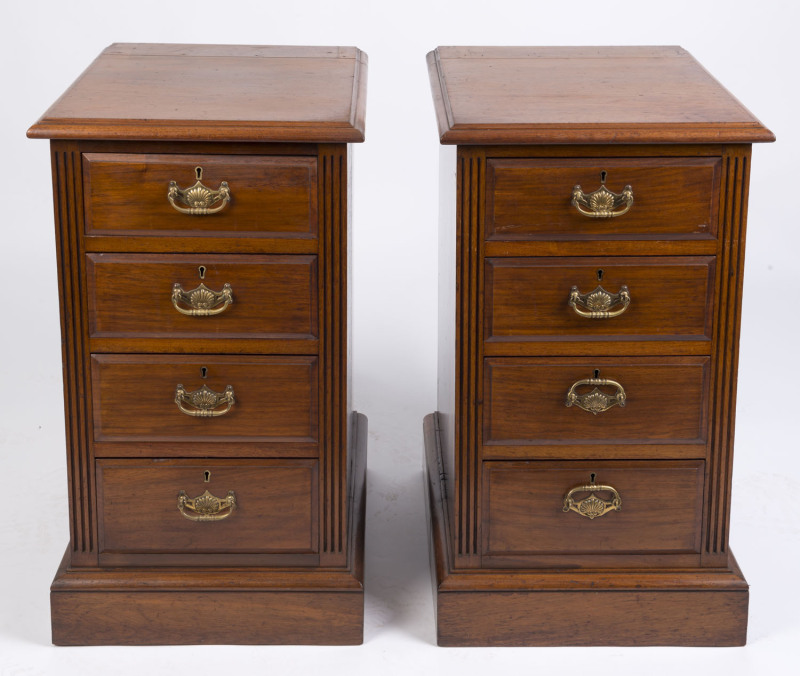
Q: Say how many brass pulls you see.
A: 8